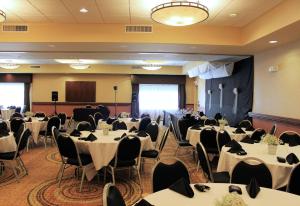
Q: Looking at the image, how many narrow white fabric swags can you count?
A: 3